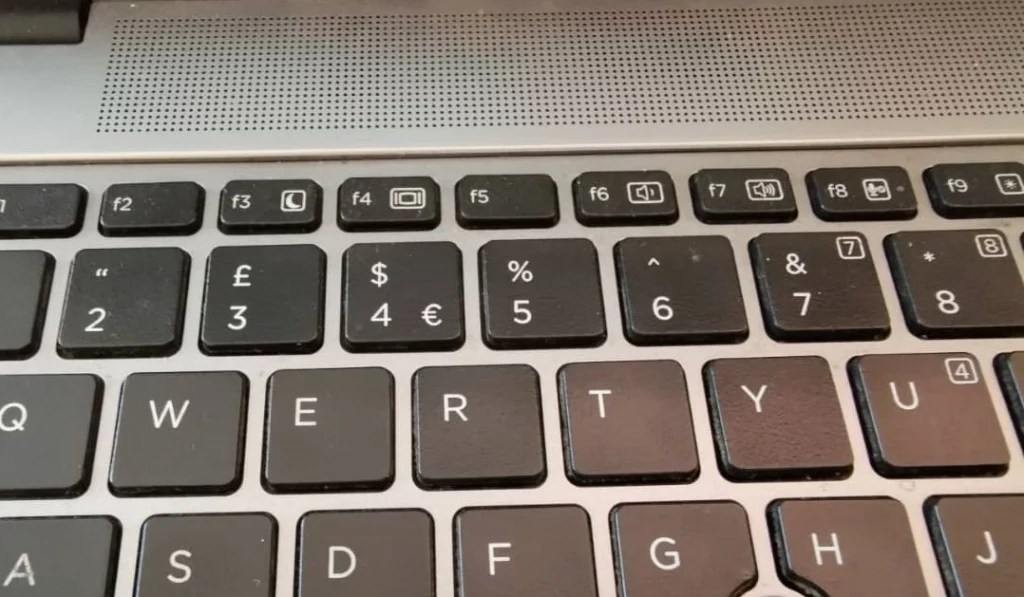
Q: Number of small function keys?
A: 9